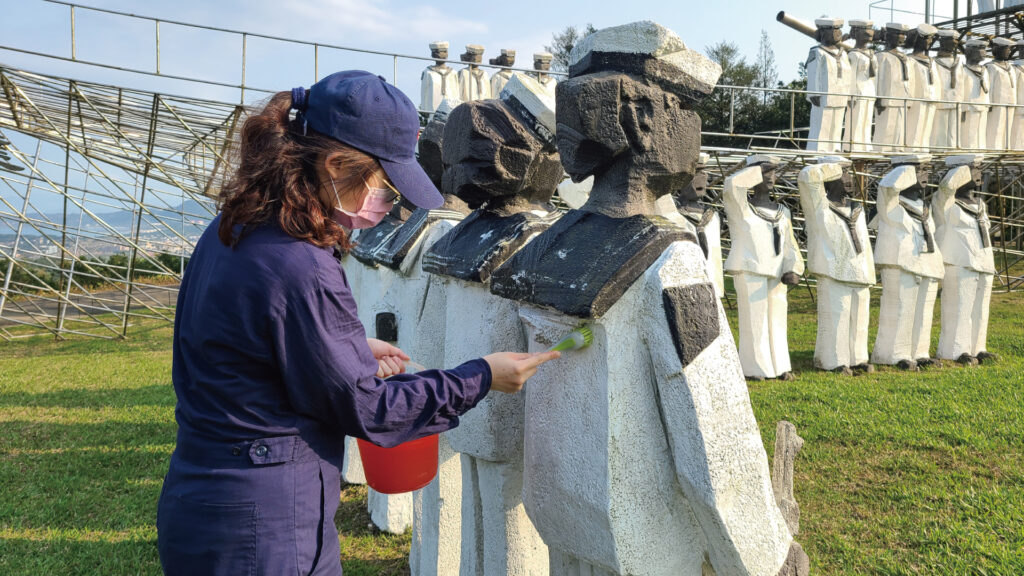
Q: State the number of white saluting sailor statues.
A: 4